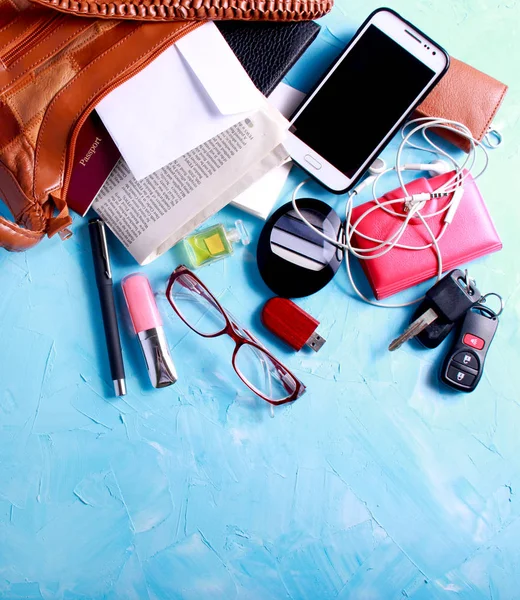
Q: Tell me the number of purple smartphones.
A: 0